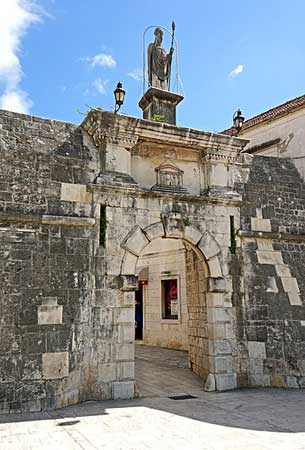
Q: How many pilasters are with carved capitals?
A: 2